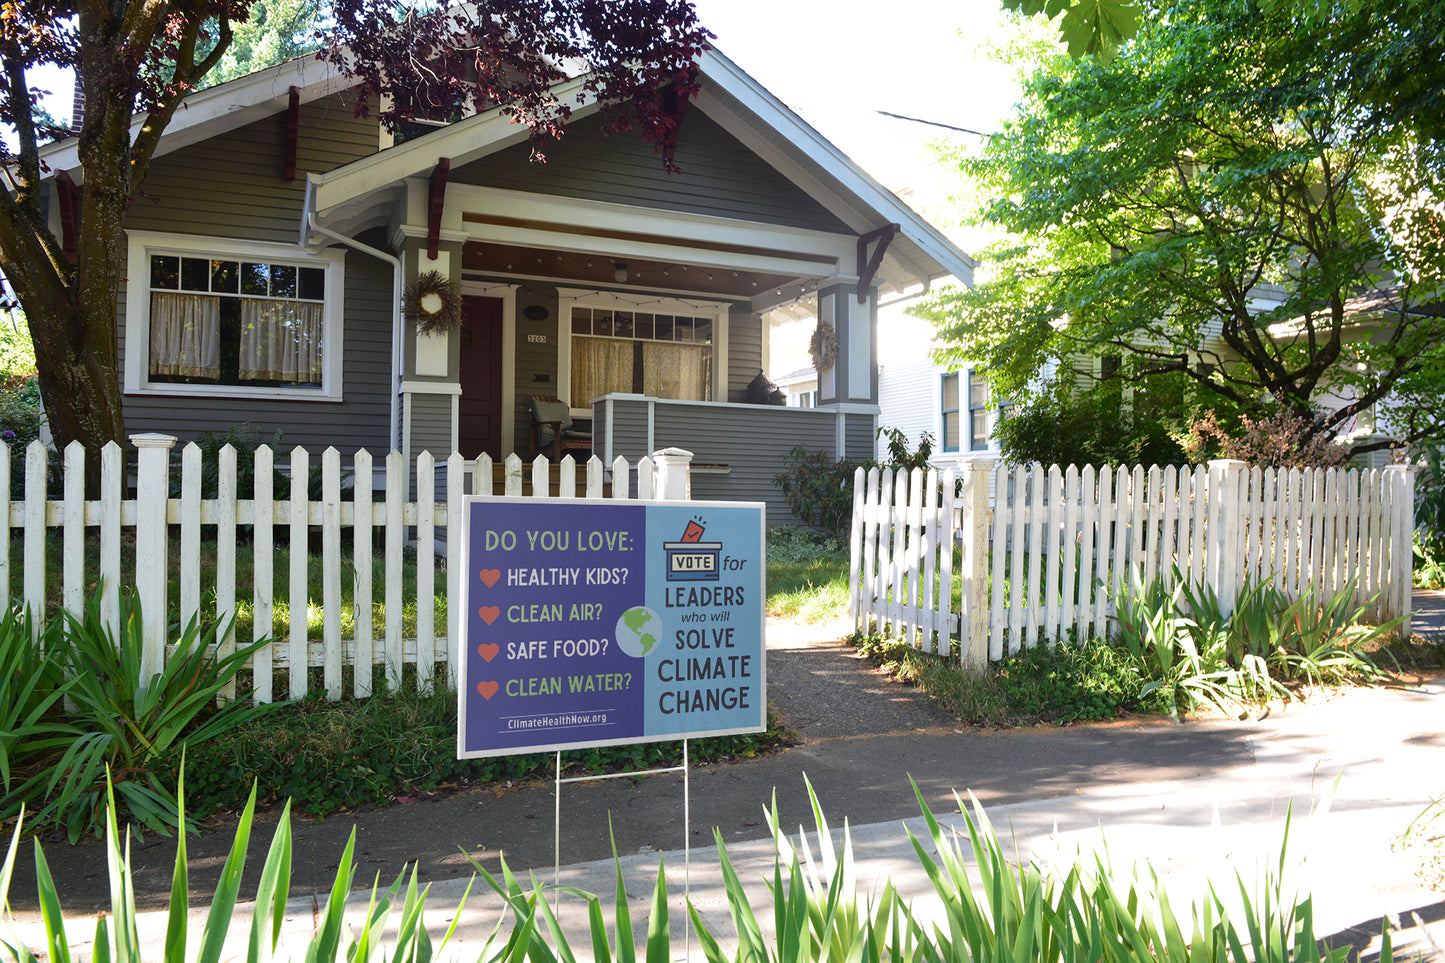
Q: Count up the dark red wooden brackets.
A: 5